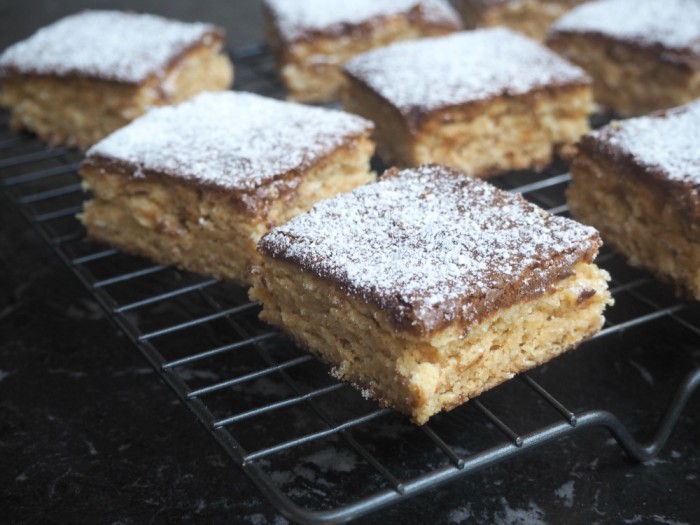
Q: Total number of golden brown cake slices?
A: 8